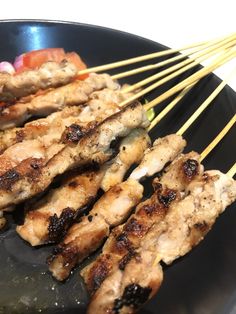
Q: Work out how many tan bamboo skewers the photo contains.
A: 9